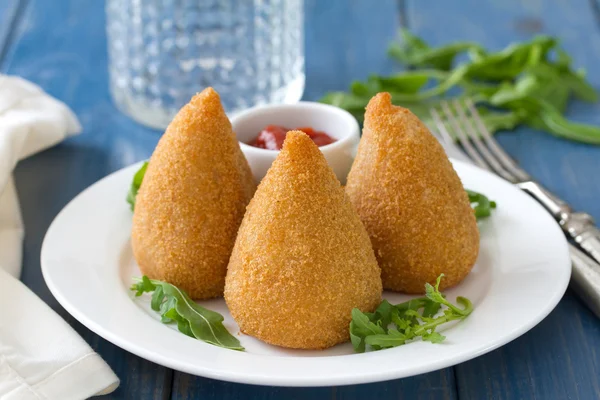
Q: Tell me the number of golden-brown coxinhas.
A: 3